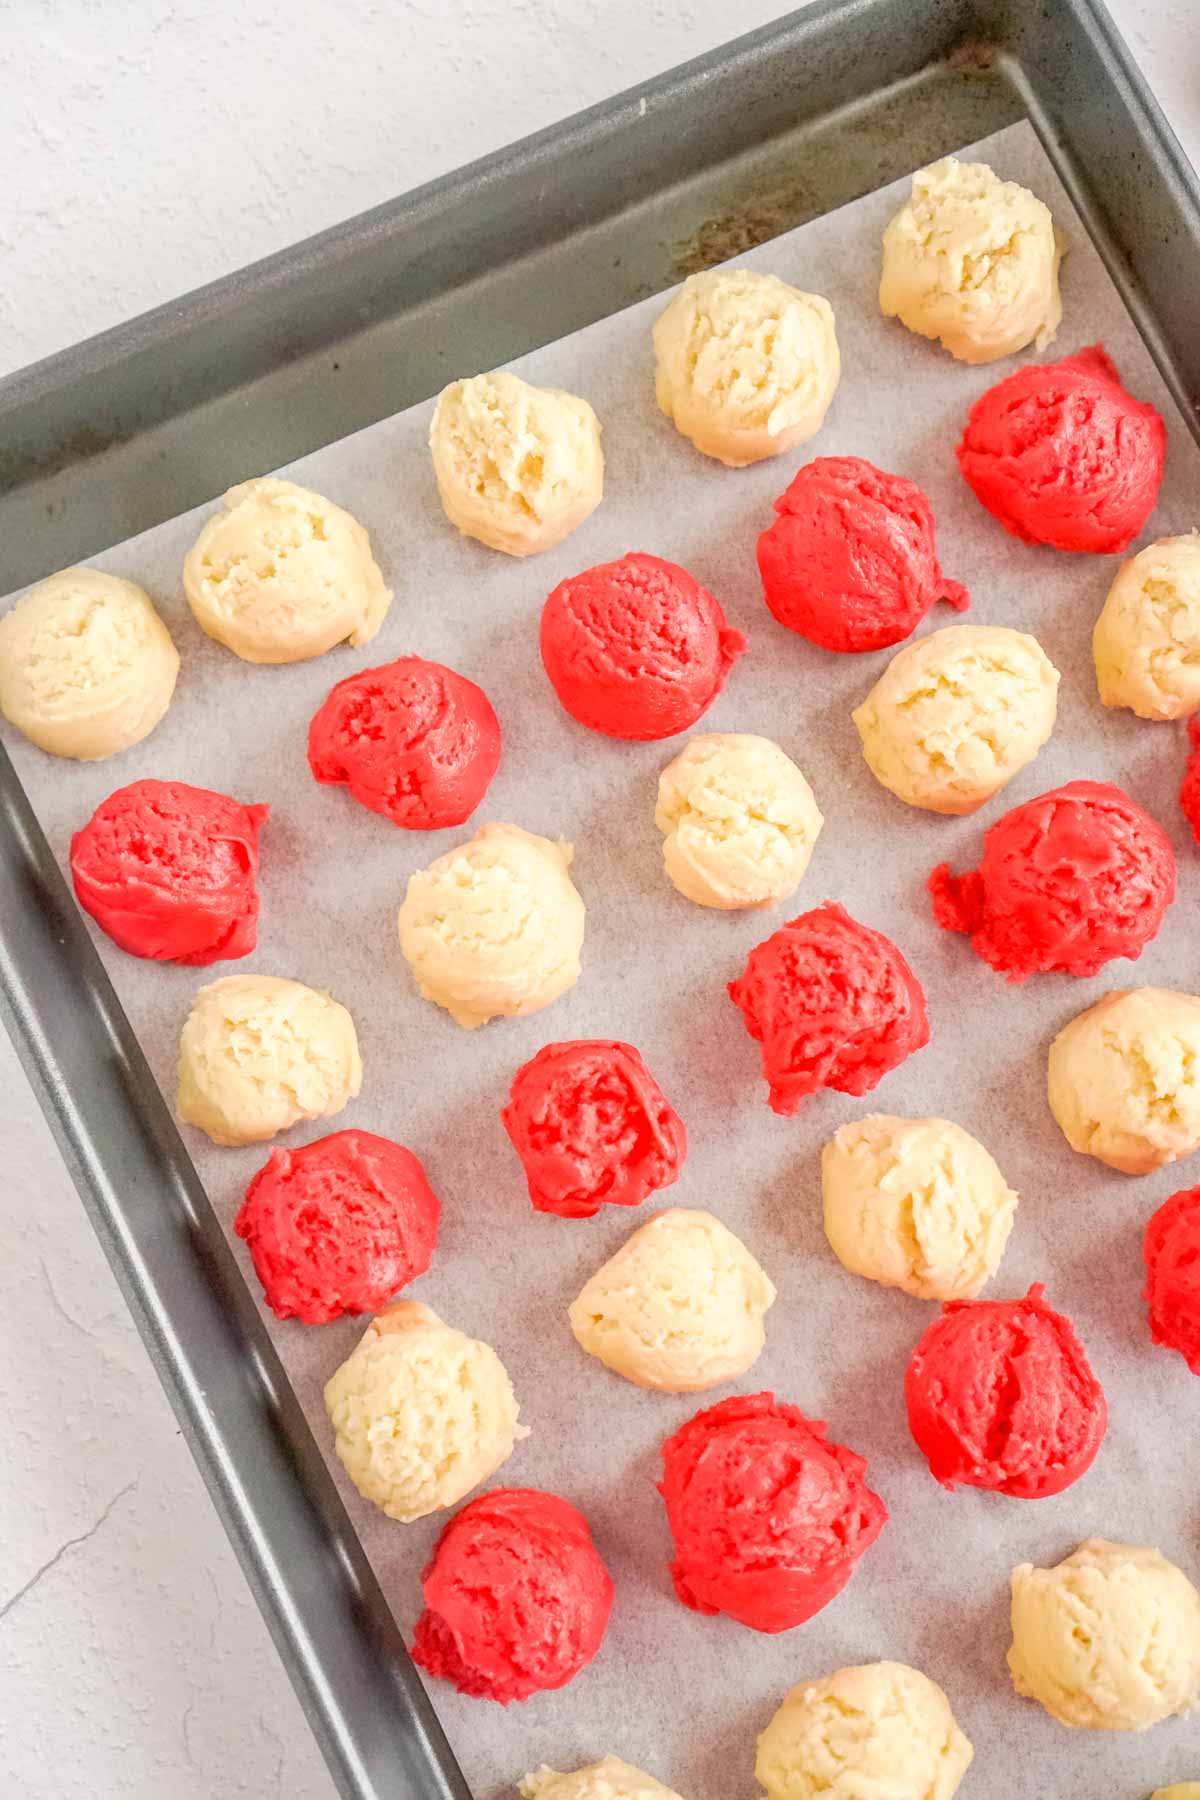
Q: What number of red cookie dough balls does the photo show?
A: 14